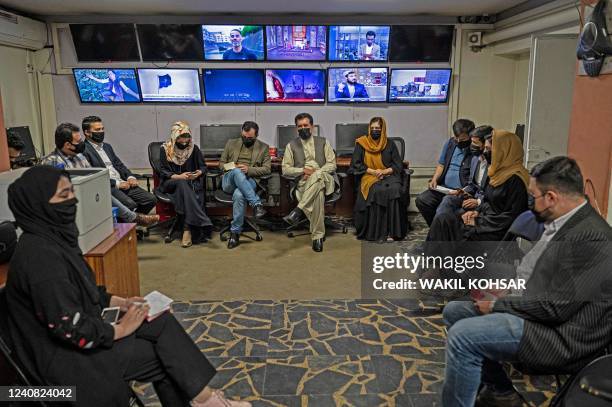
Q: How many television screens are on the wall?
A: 12